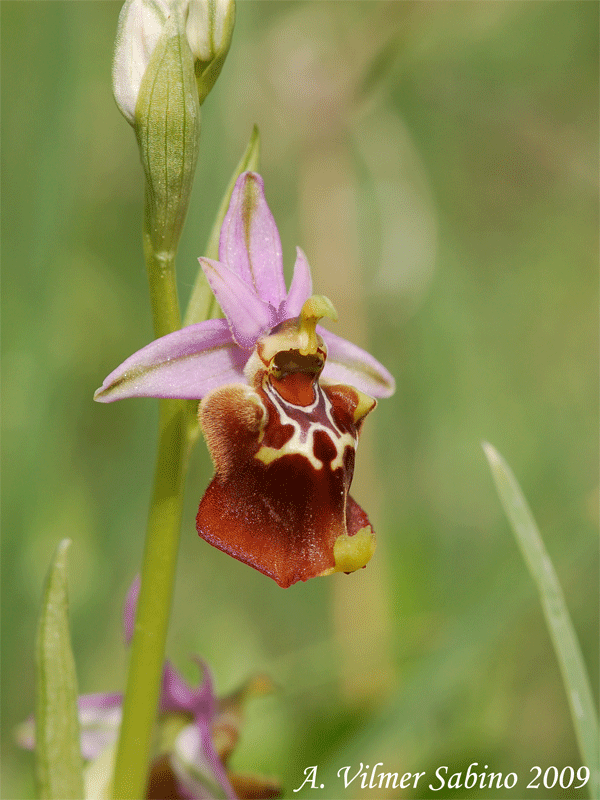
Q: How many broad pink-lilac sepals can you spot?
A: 3